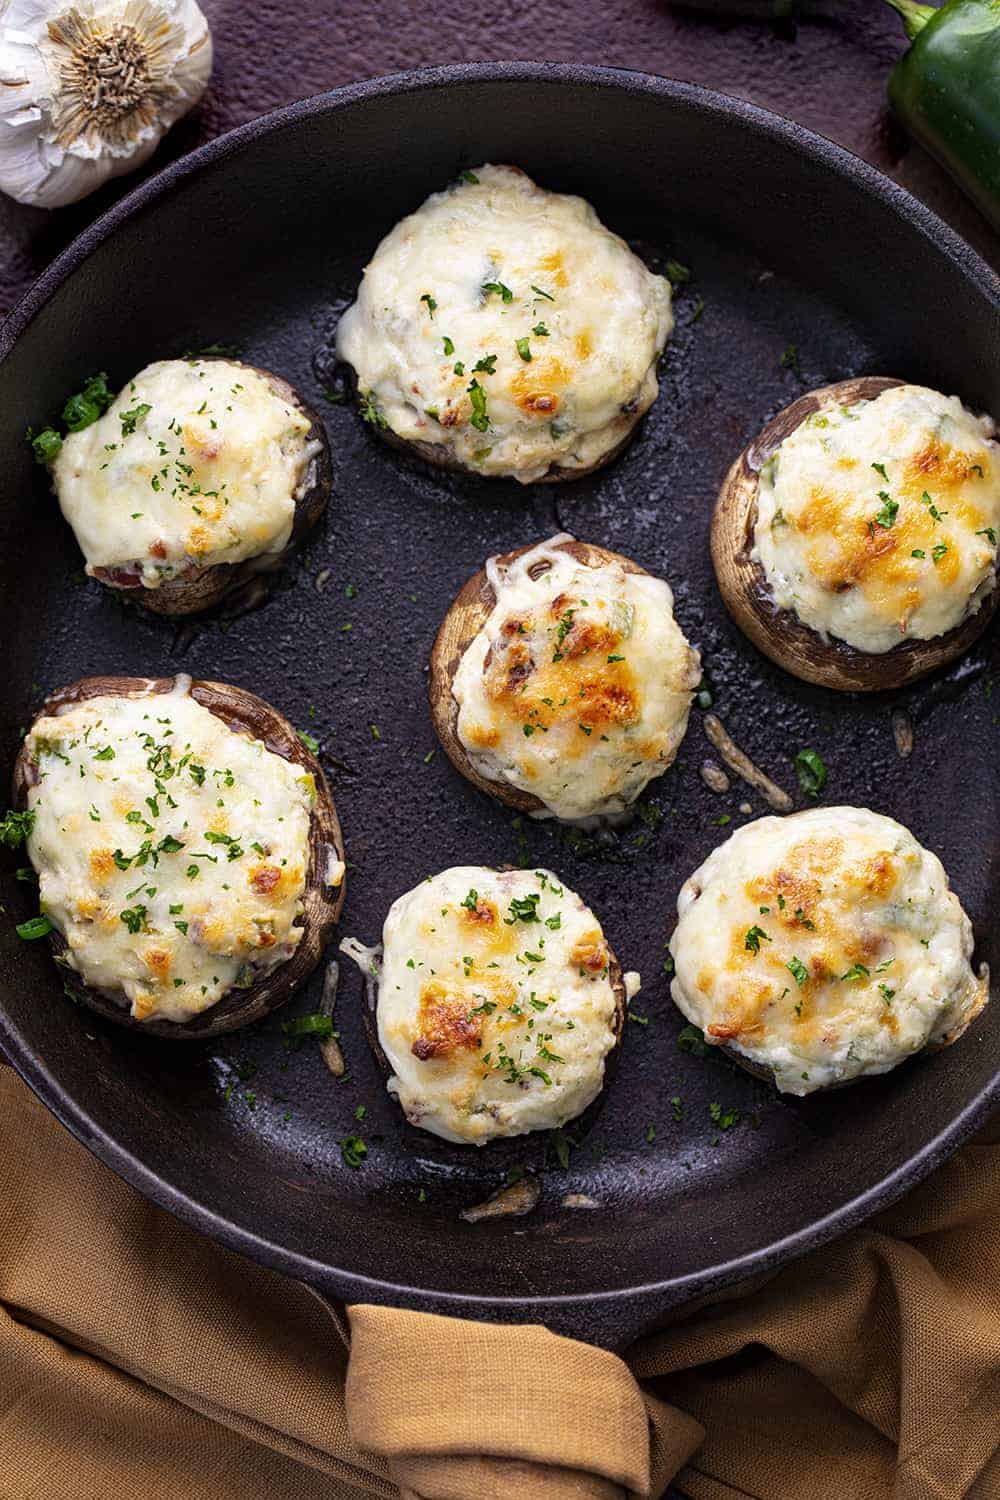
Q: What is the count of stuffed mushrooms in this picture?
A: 7